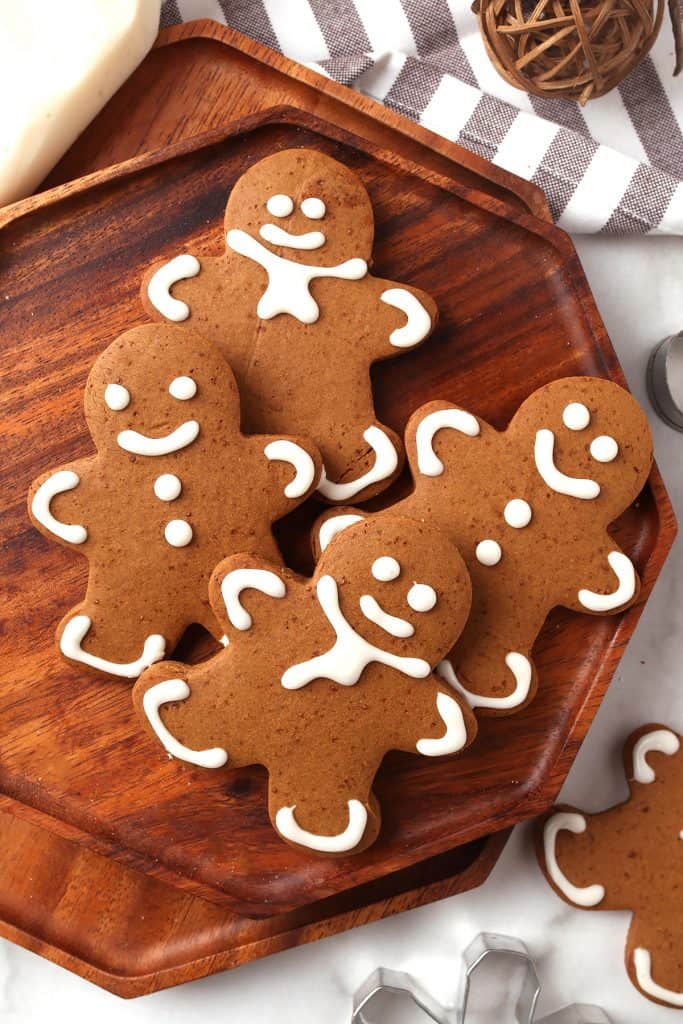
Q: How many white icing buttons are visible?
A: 4